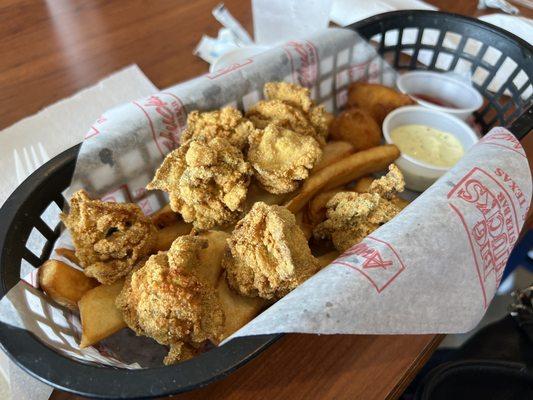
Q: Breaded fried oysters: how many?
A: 8